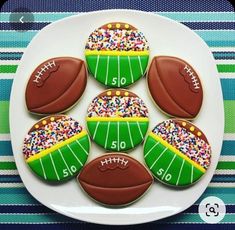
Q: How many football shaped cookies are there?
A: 3